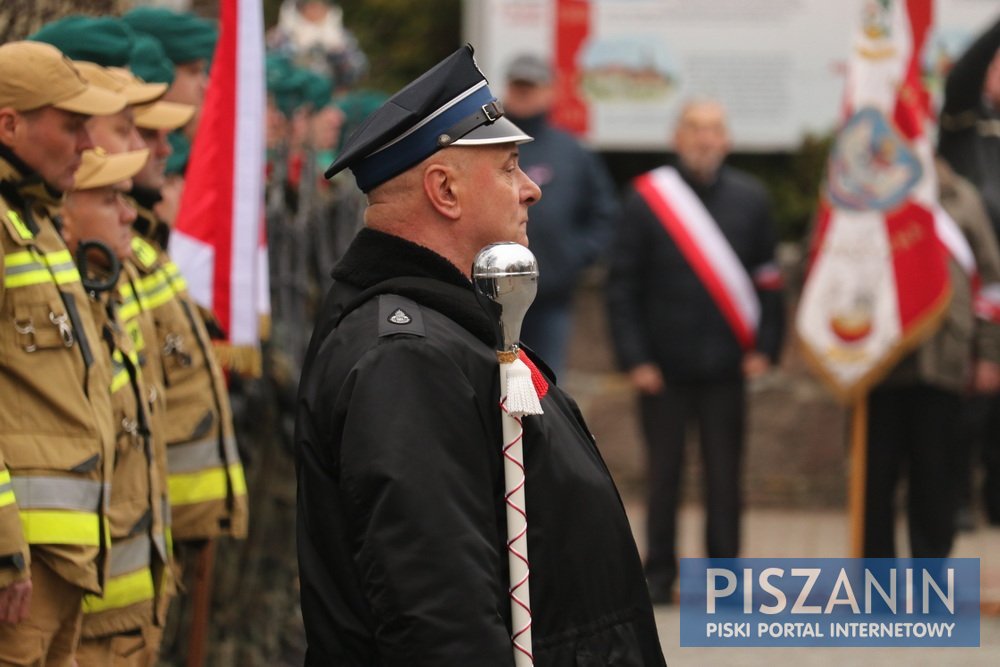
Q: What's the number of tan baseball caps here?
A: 4